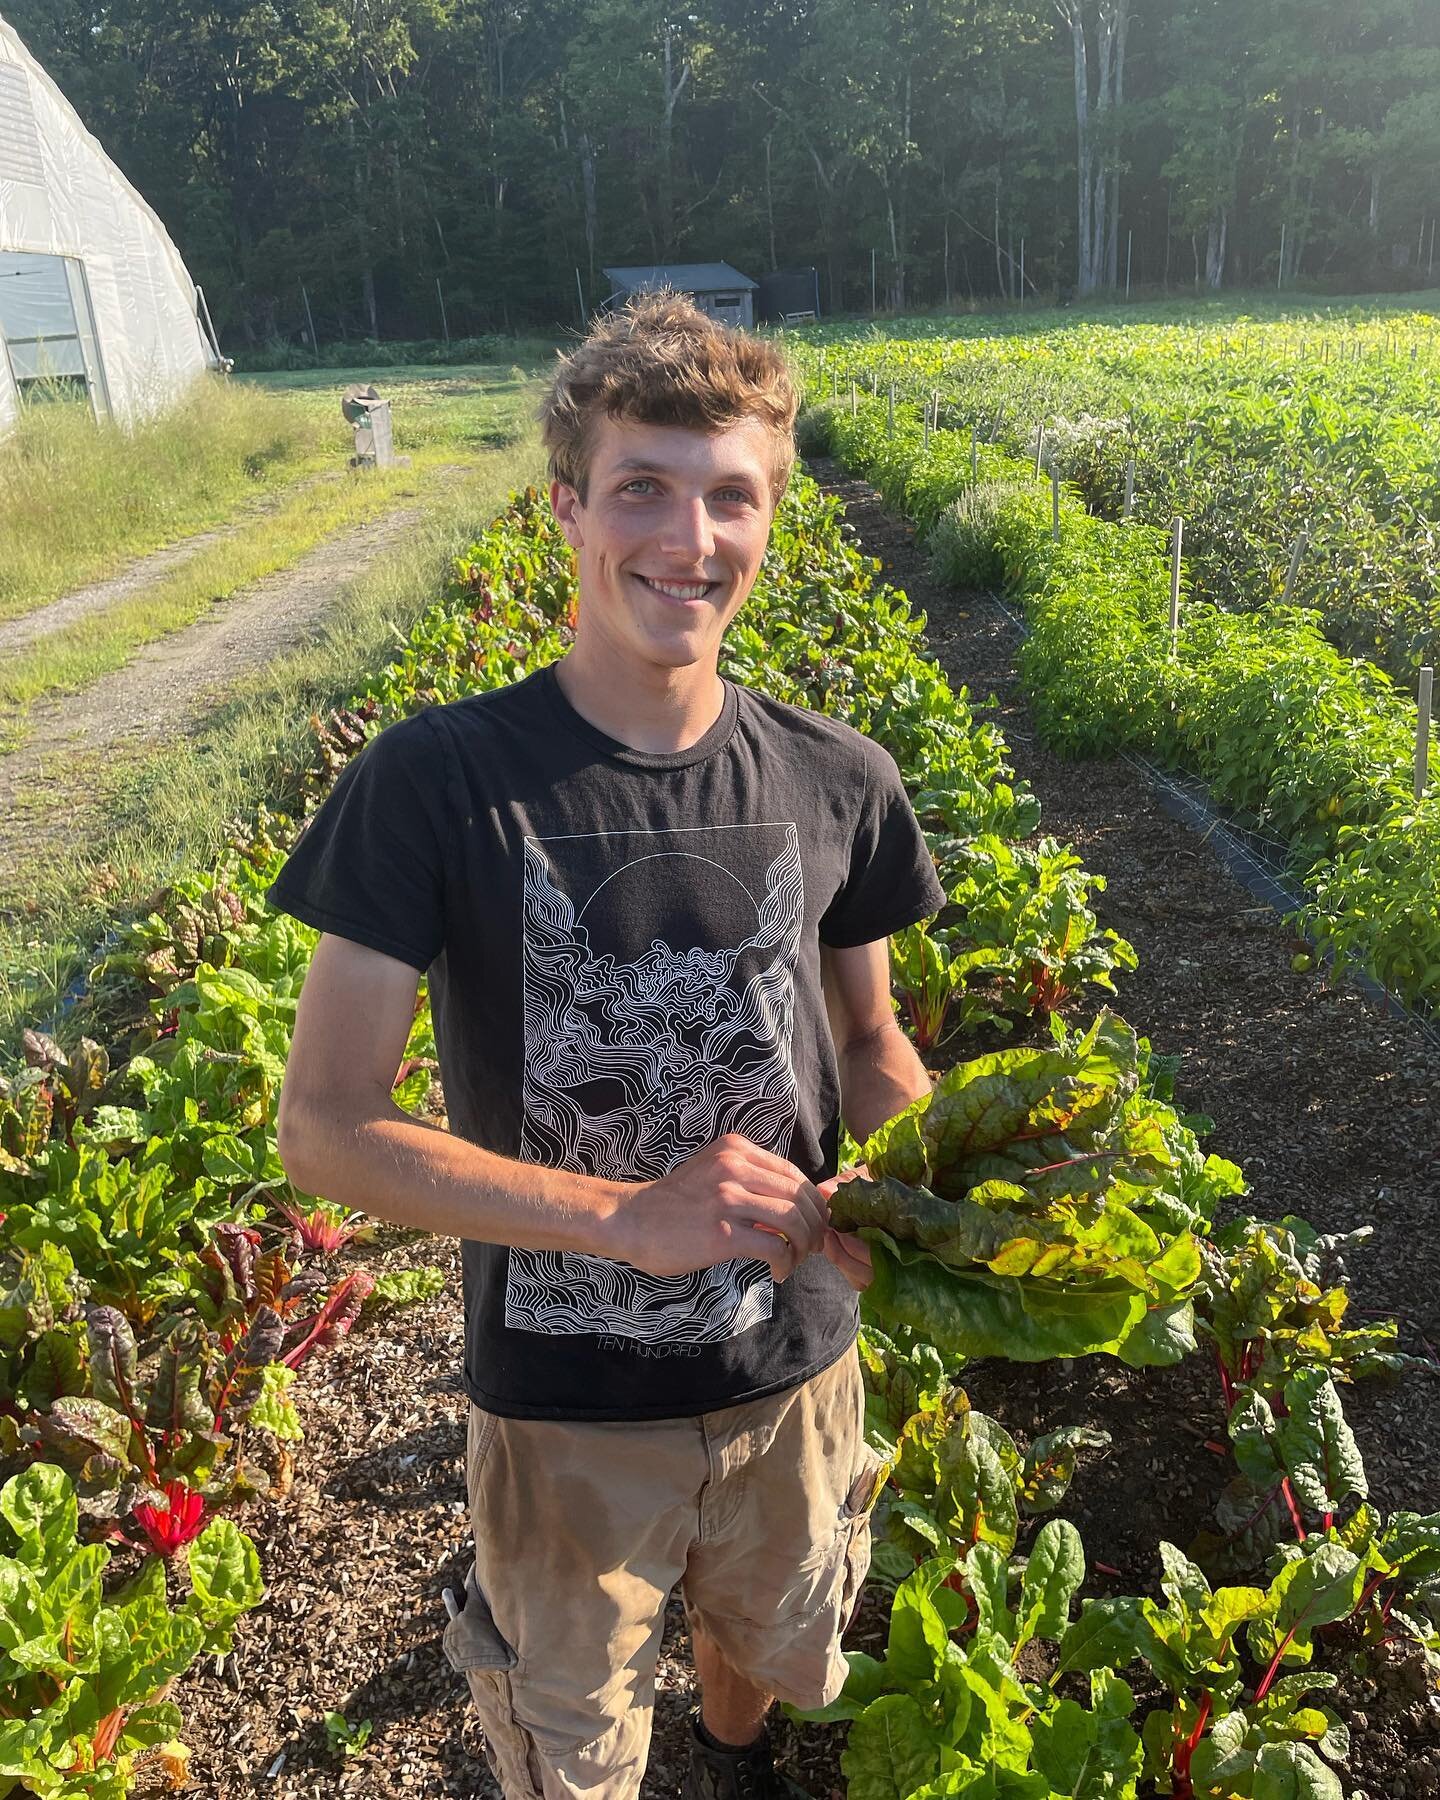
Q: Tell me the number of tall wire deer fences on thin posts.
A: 1